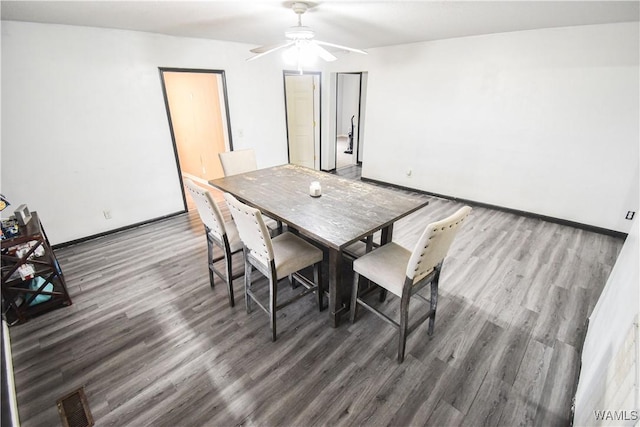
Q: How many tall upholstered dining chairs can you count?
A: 4